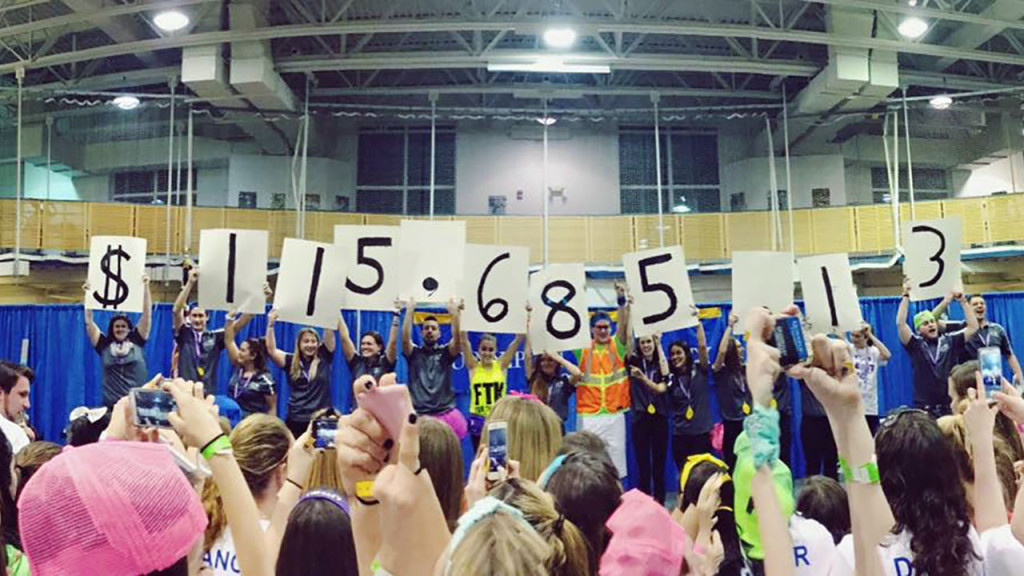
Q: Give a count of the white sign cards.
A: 11